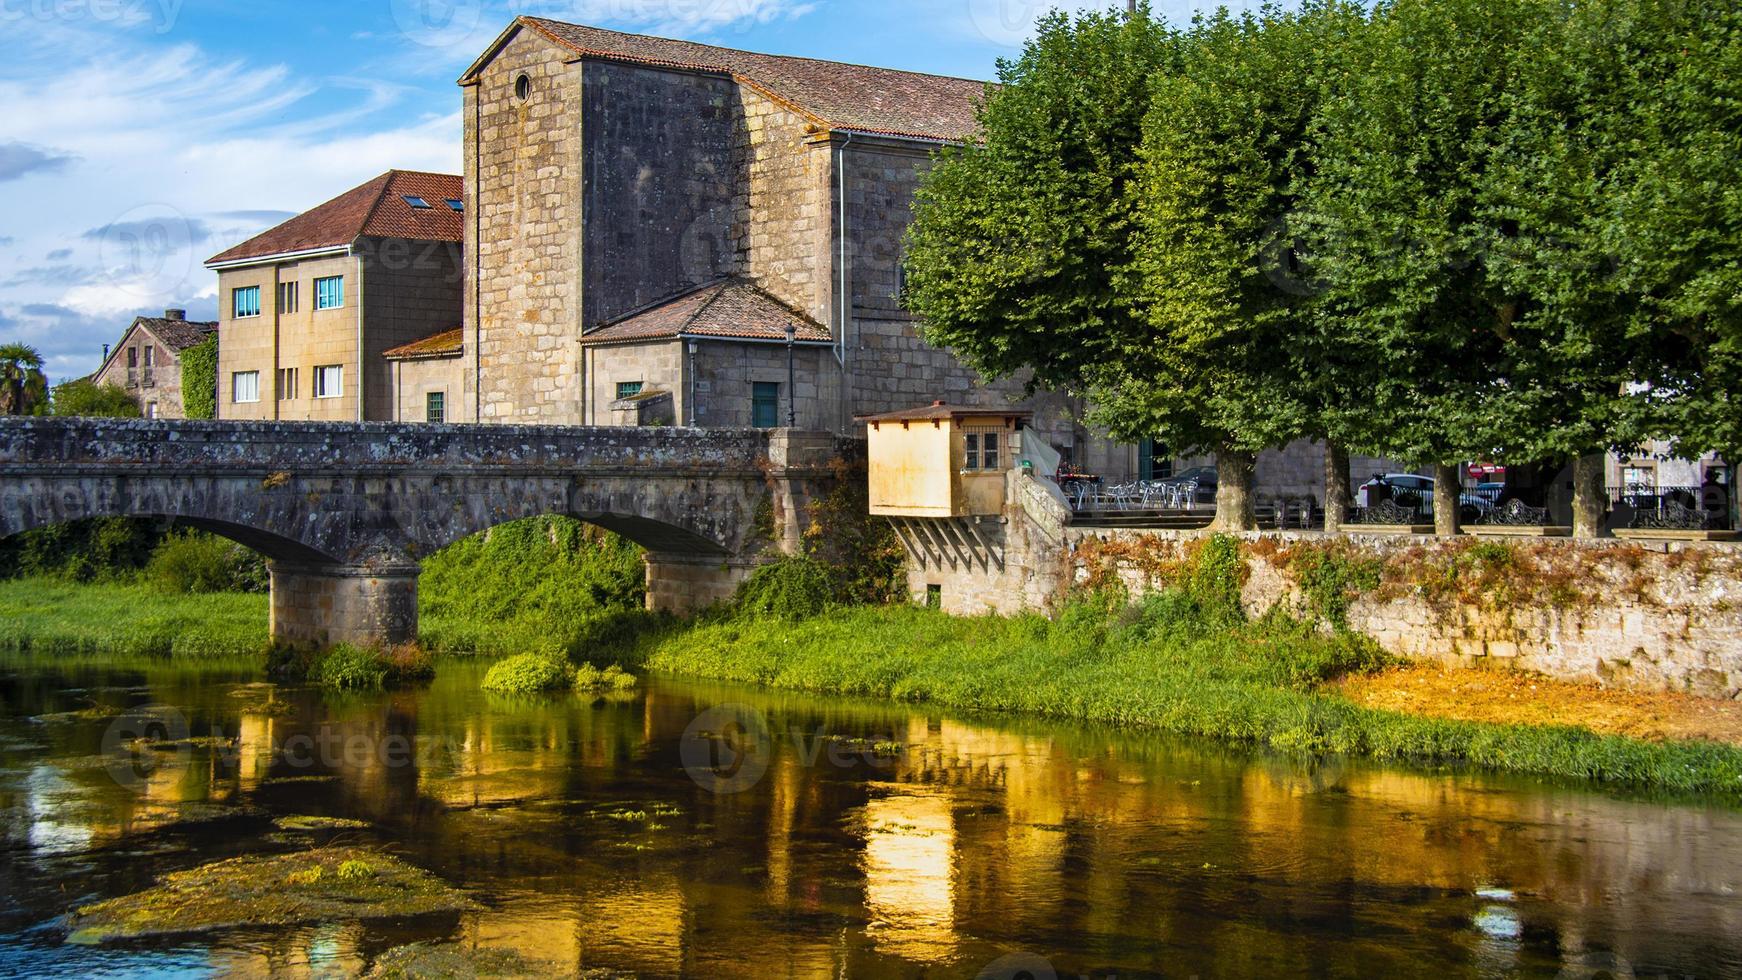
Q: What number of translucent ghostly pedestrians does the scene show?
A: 0